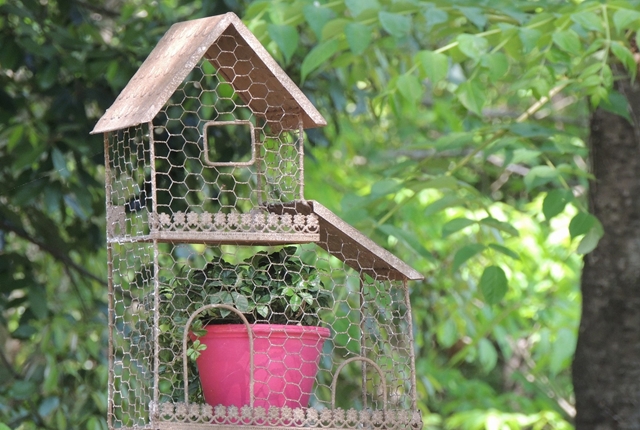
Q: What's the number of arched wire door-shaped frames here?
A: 2